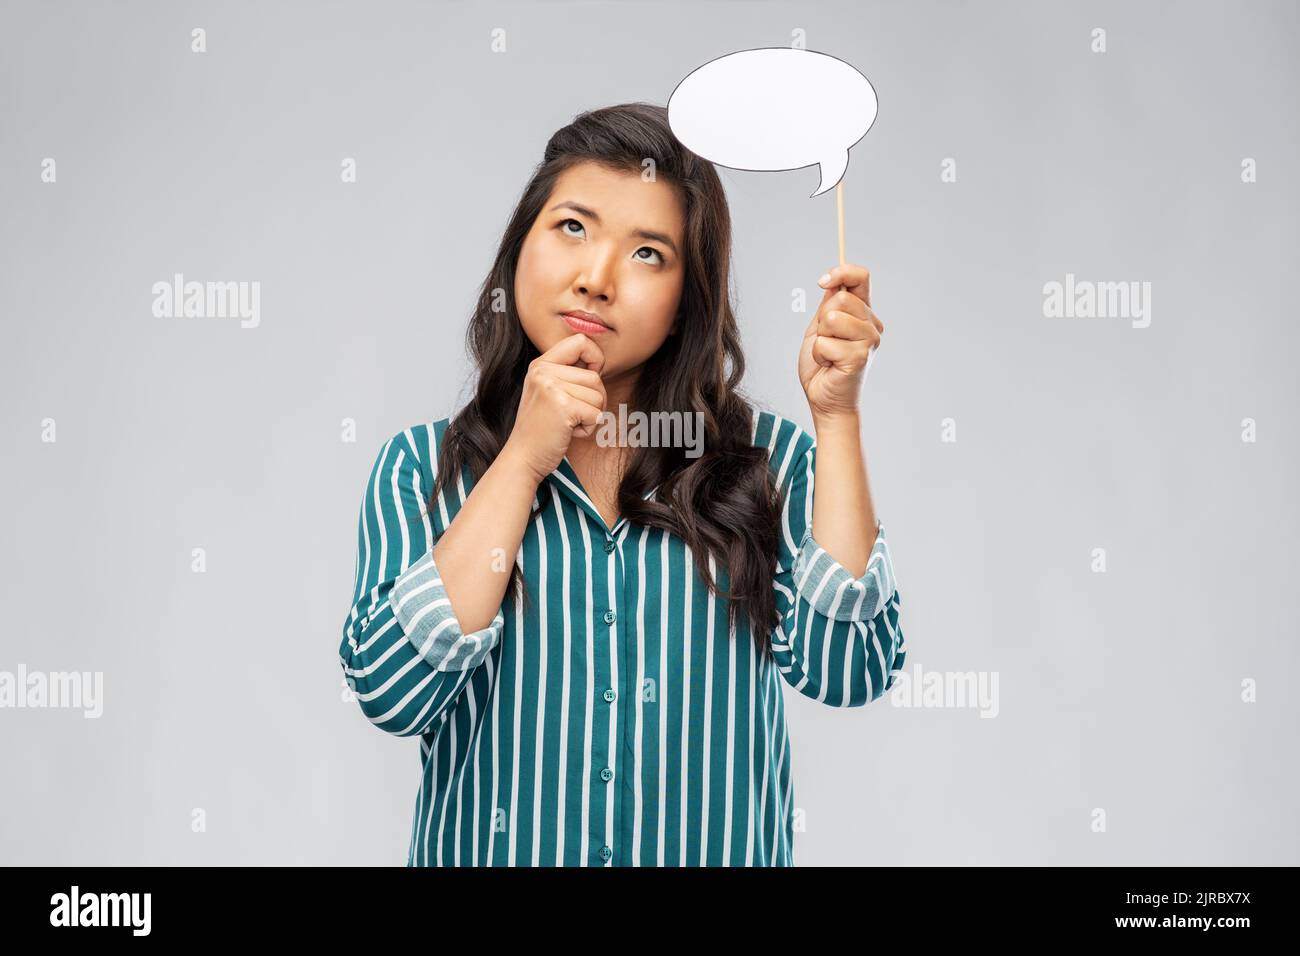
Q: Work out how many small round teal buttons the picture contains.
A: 5